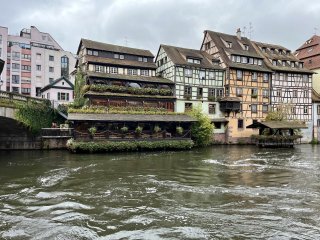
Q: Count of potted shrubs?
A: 5